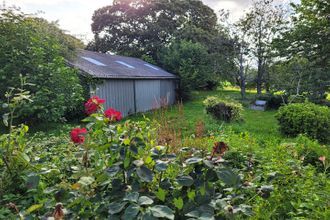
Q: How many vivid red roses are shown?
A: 3